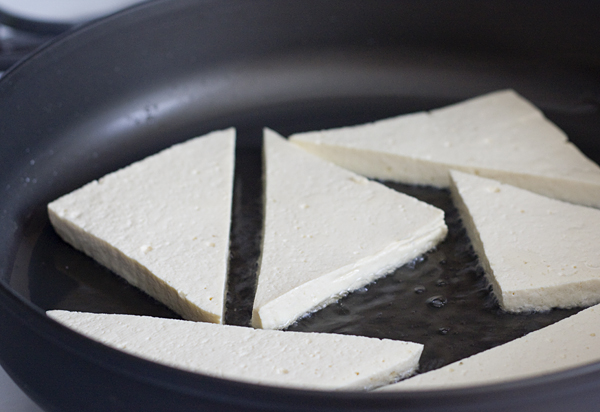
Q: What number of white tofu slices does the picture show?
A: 6